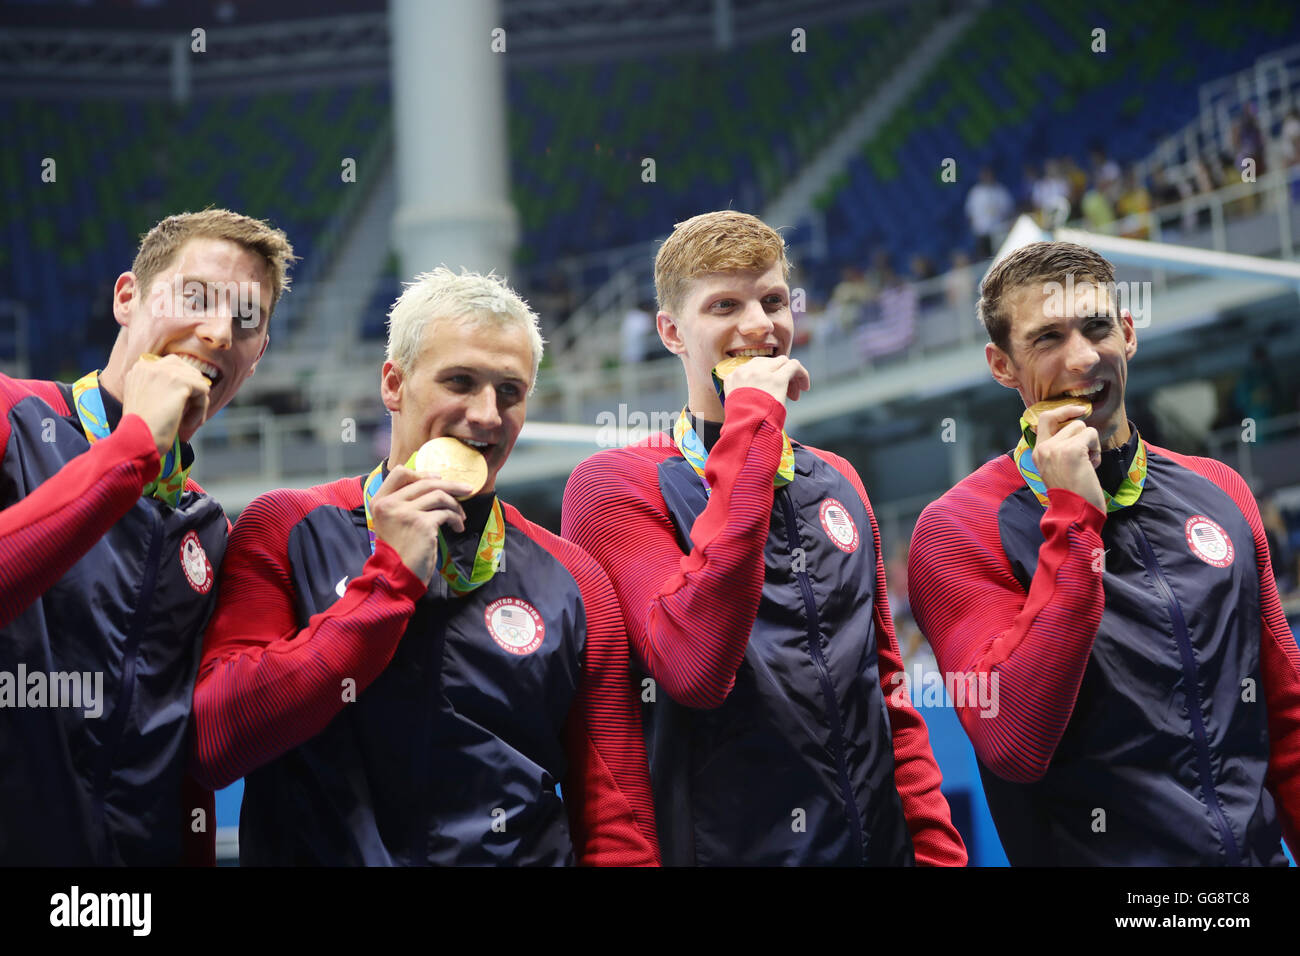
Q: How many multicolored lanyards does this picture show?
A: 4